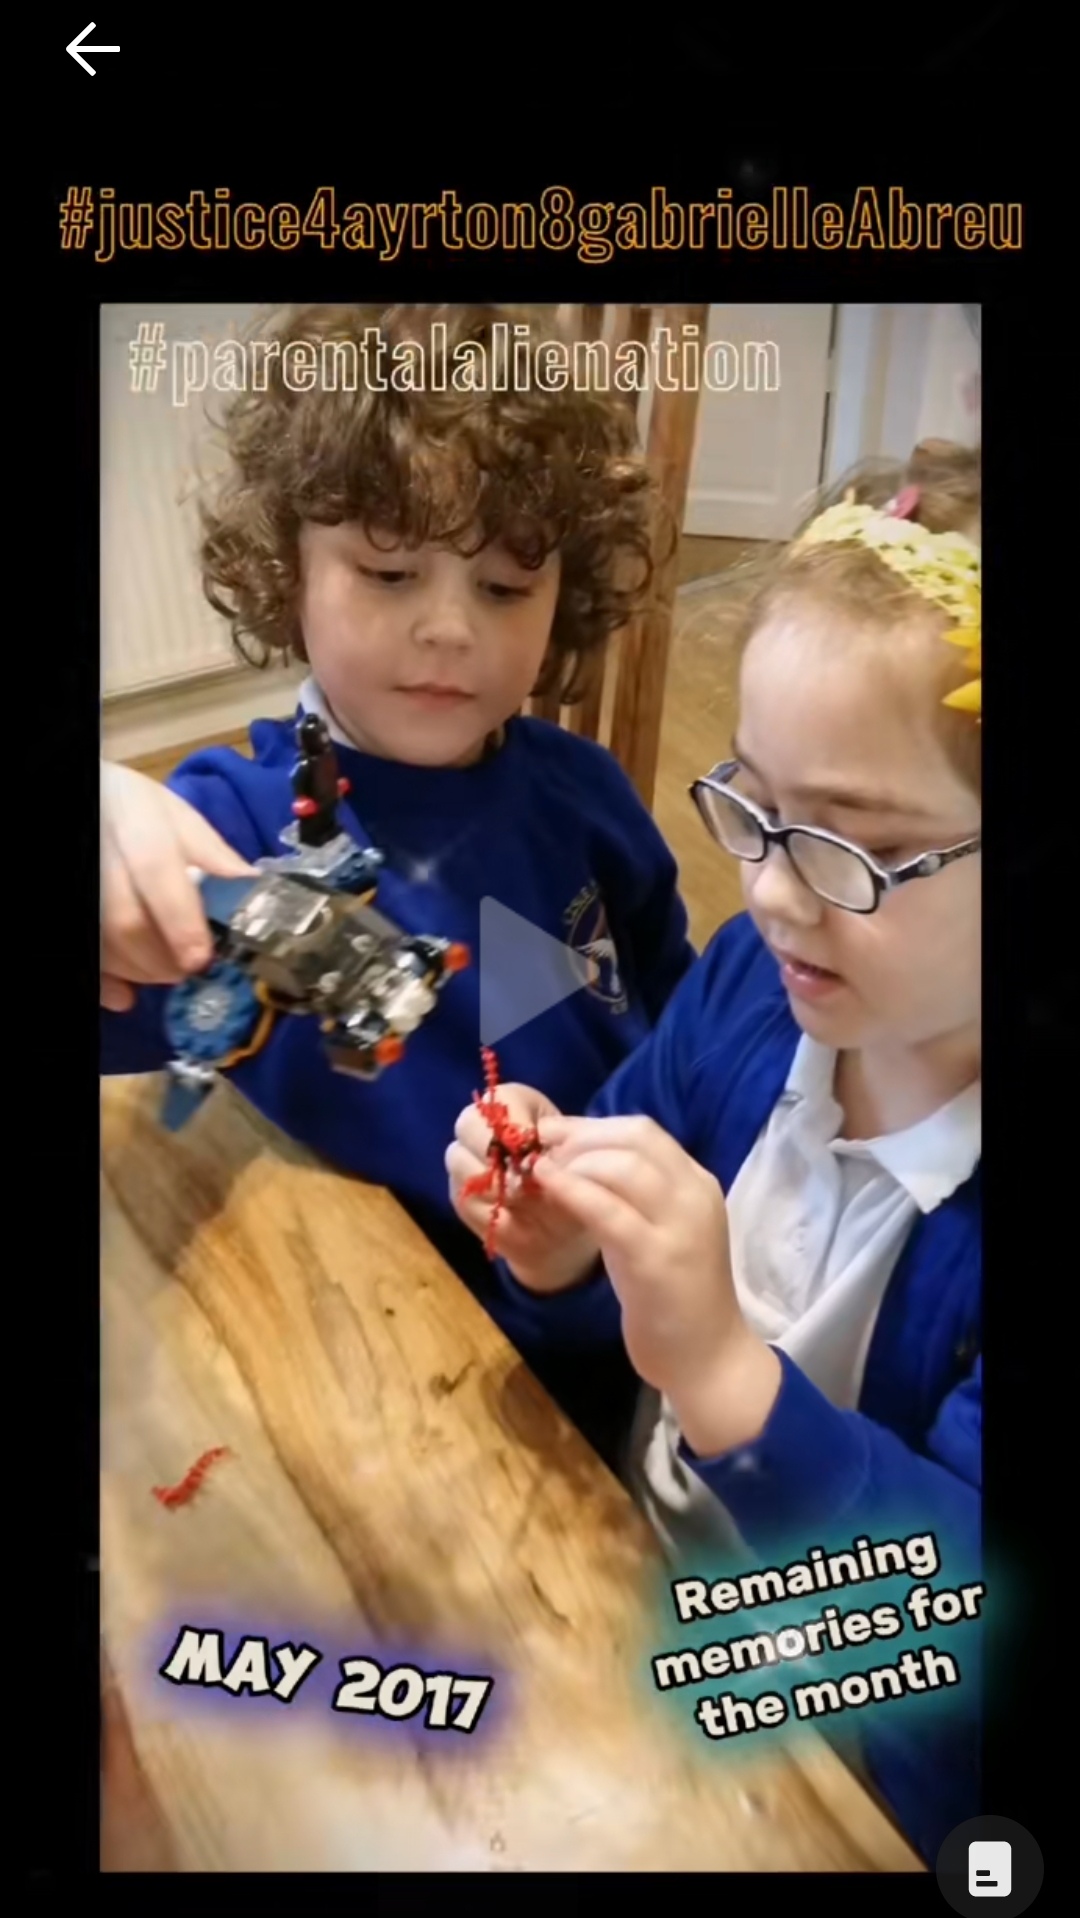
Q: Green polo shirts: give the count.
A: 0